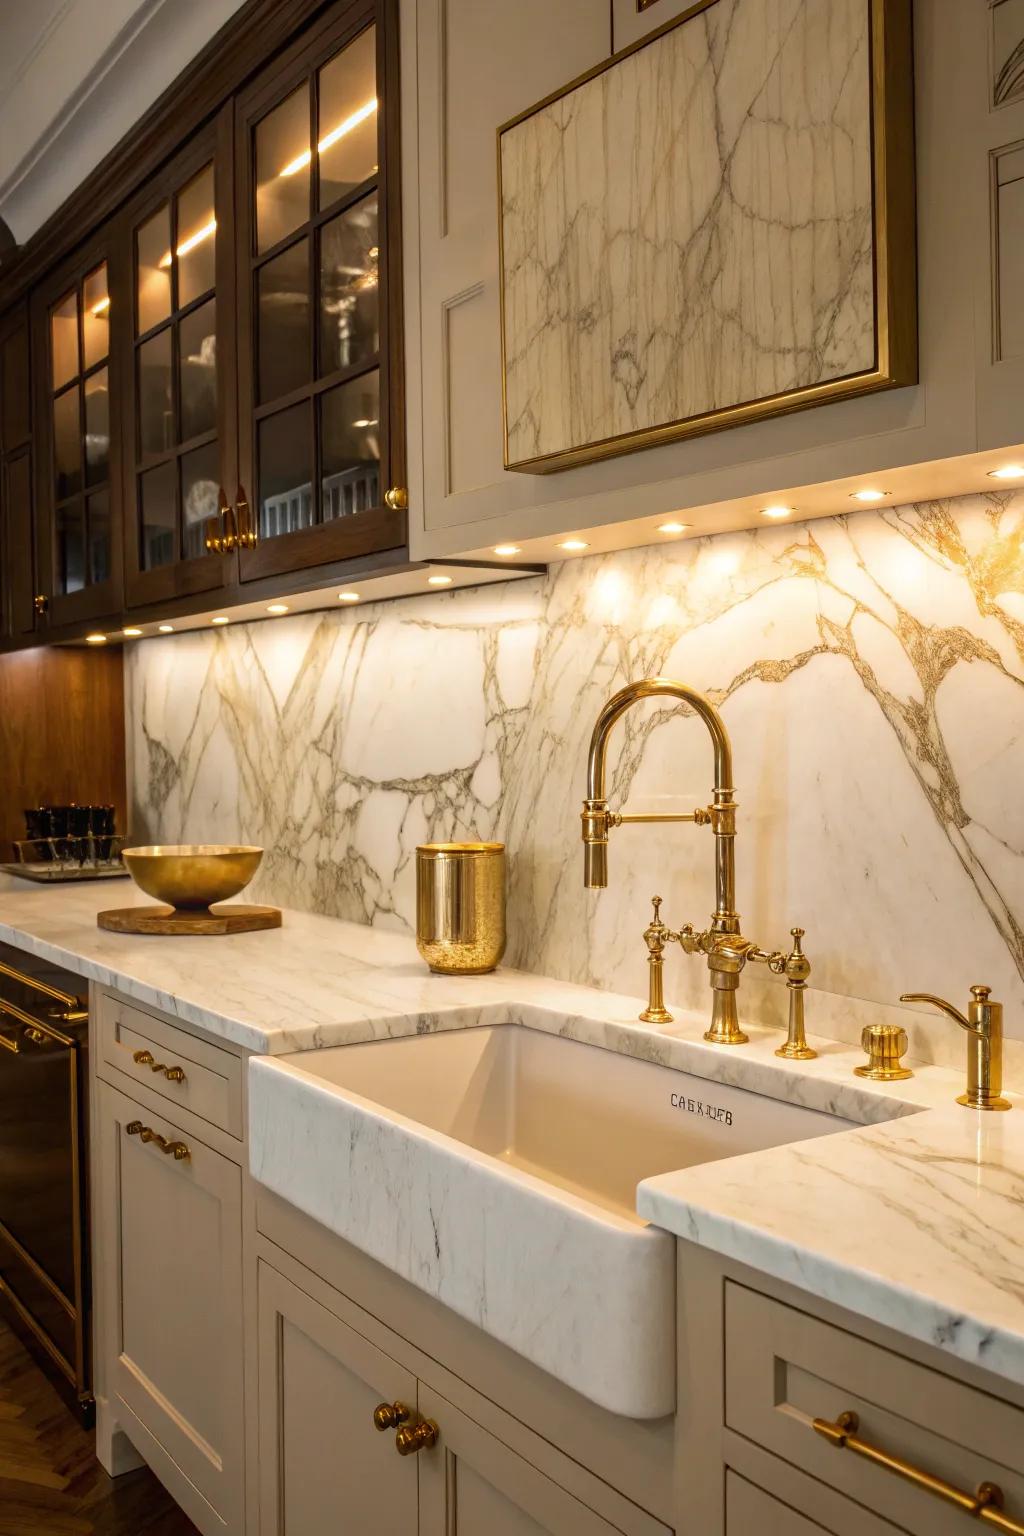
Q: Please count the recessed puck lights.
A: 13